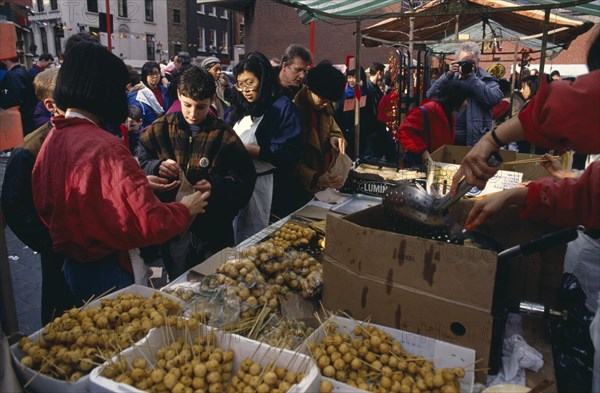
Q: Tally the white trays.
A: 3